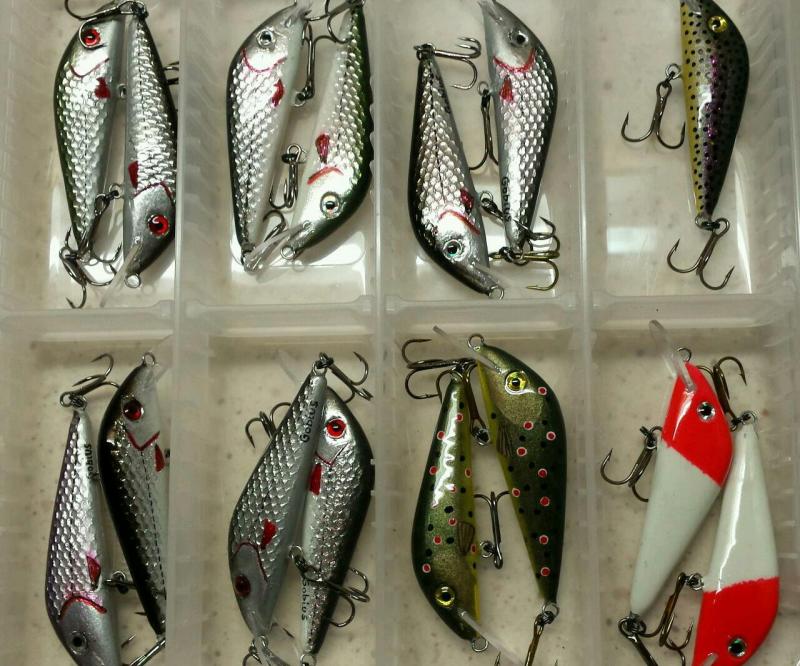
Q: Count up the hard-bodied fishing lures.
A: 15